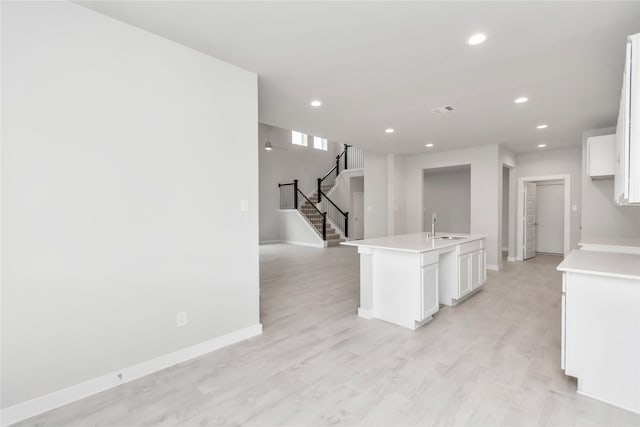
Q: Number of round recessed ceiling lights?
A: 7